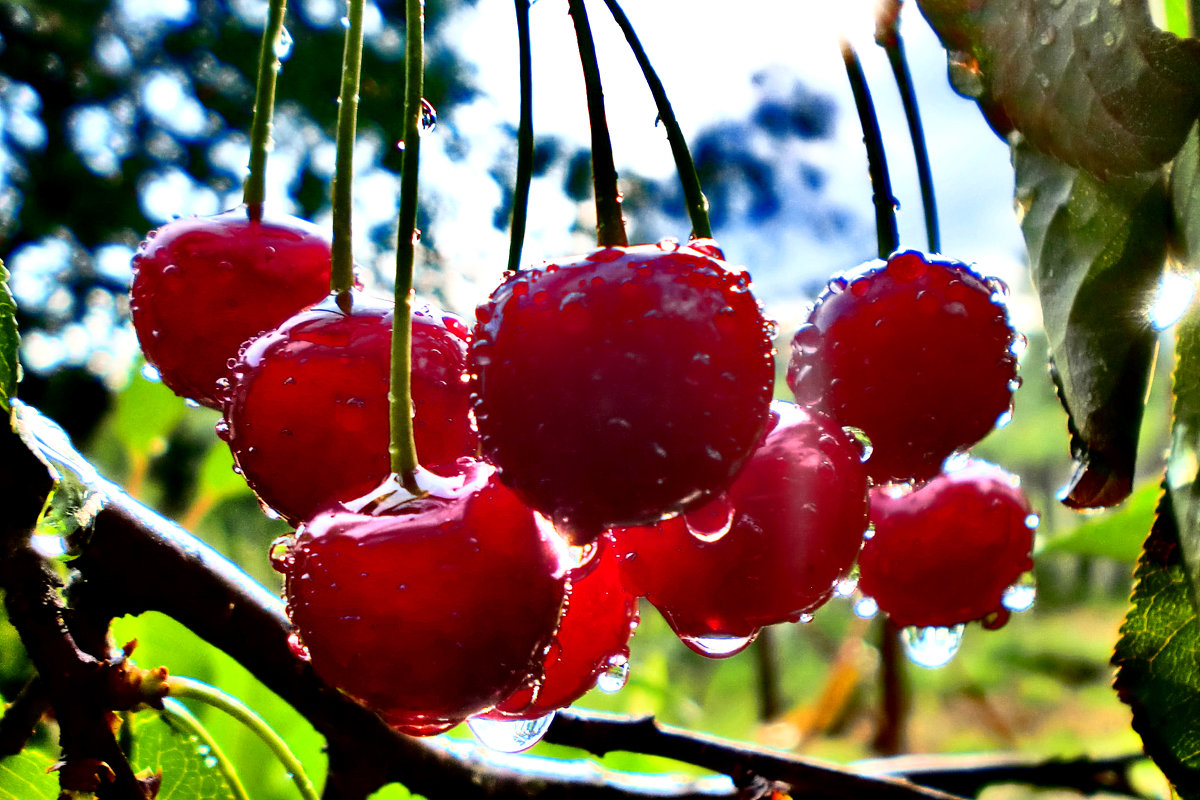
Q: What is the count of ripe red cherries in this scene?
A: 8